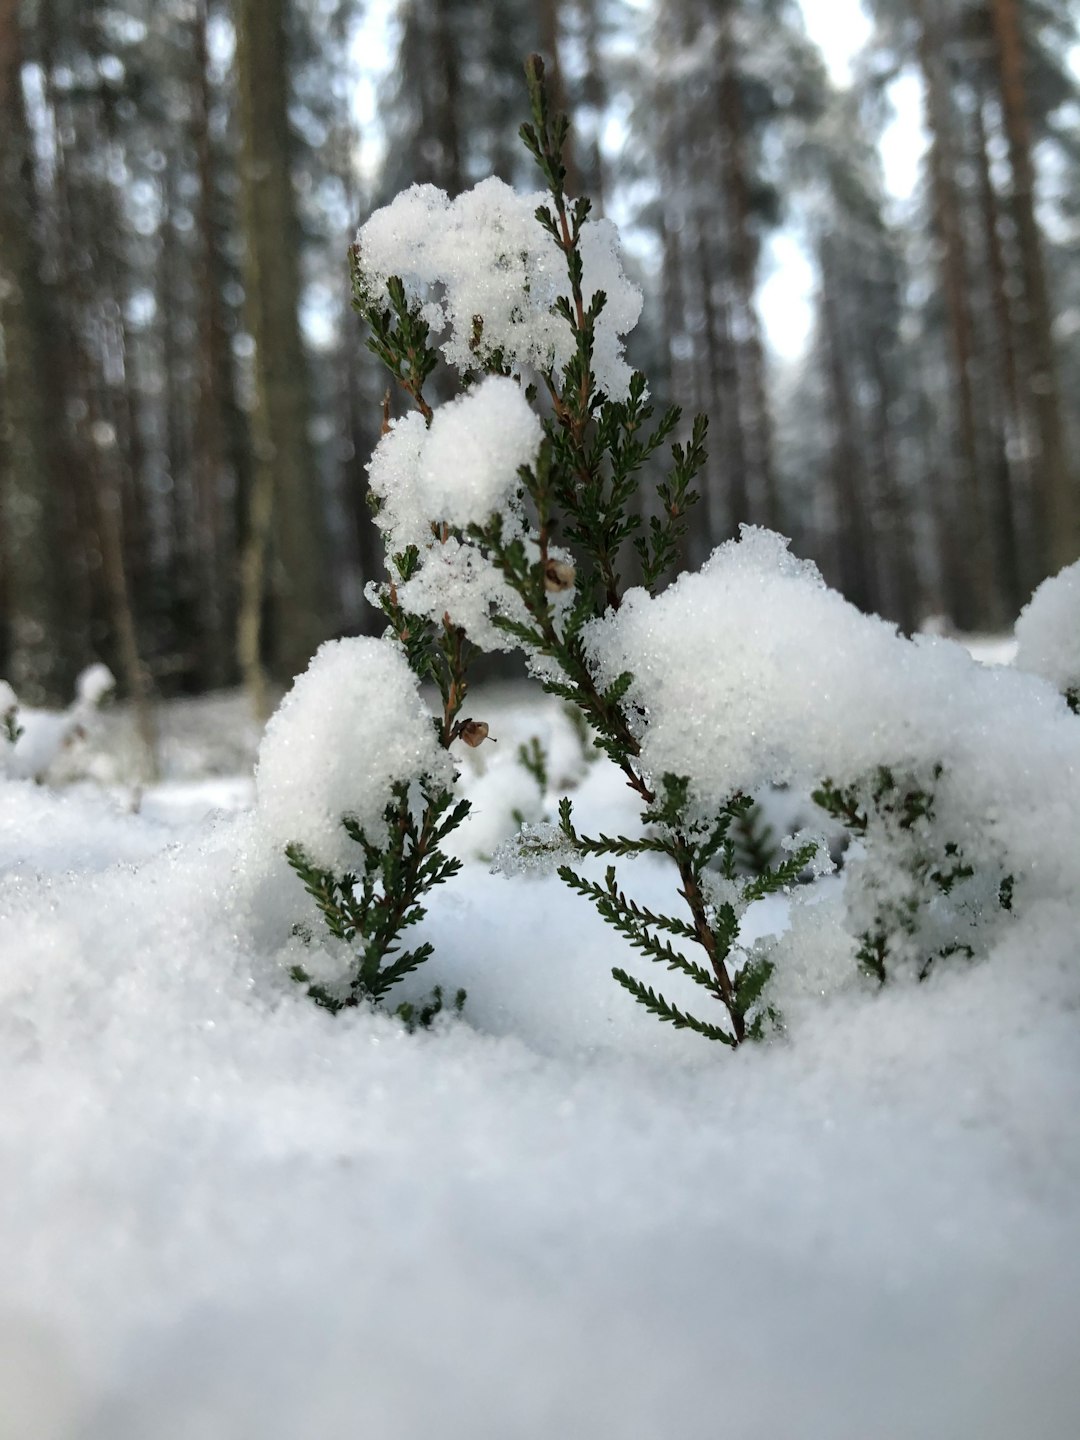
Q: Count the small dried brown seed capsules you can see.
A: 2